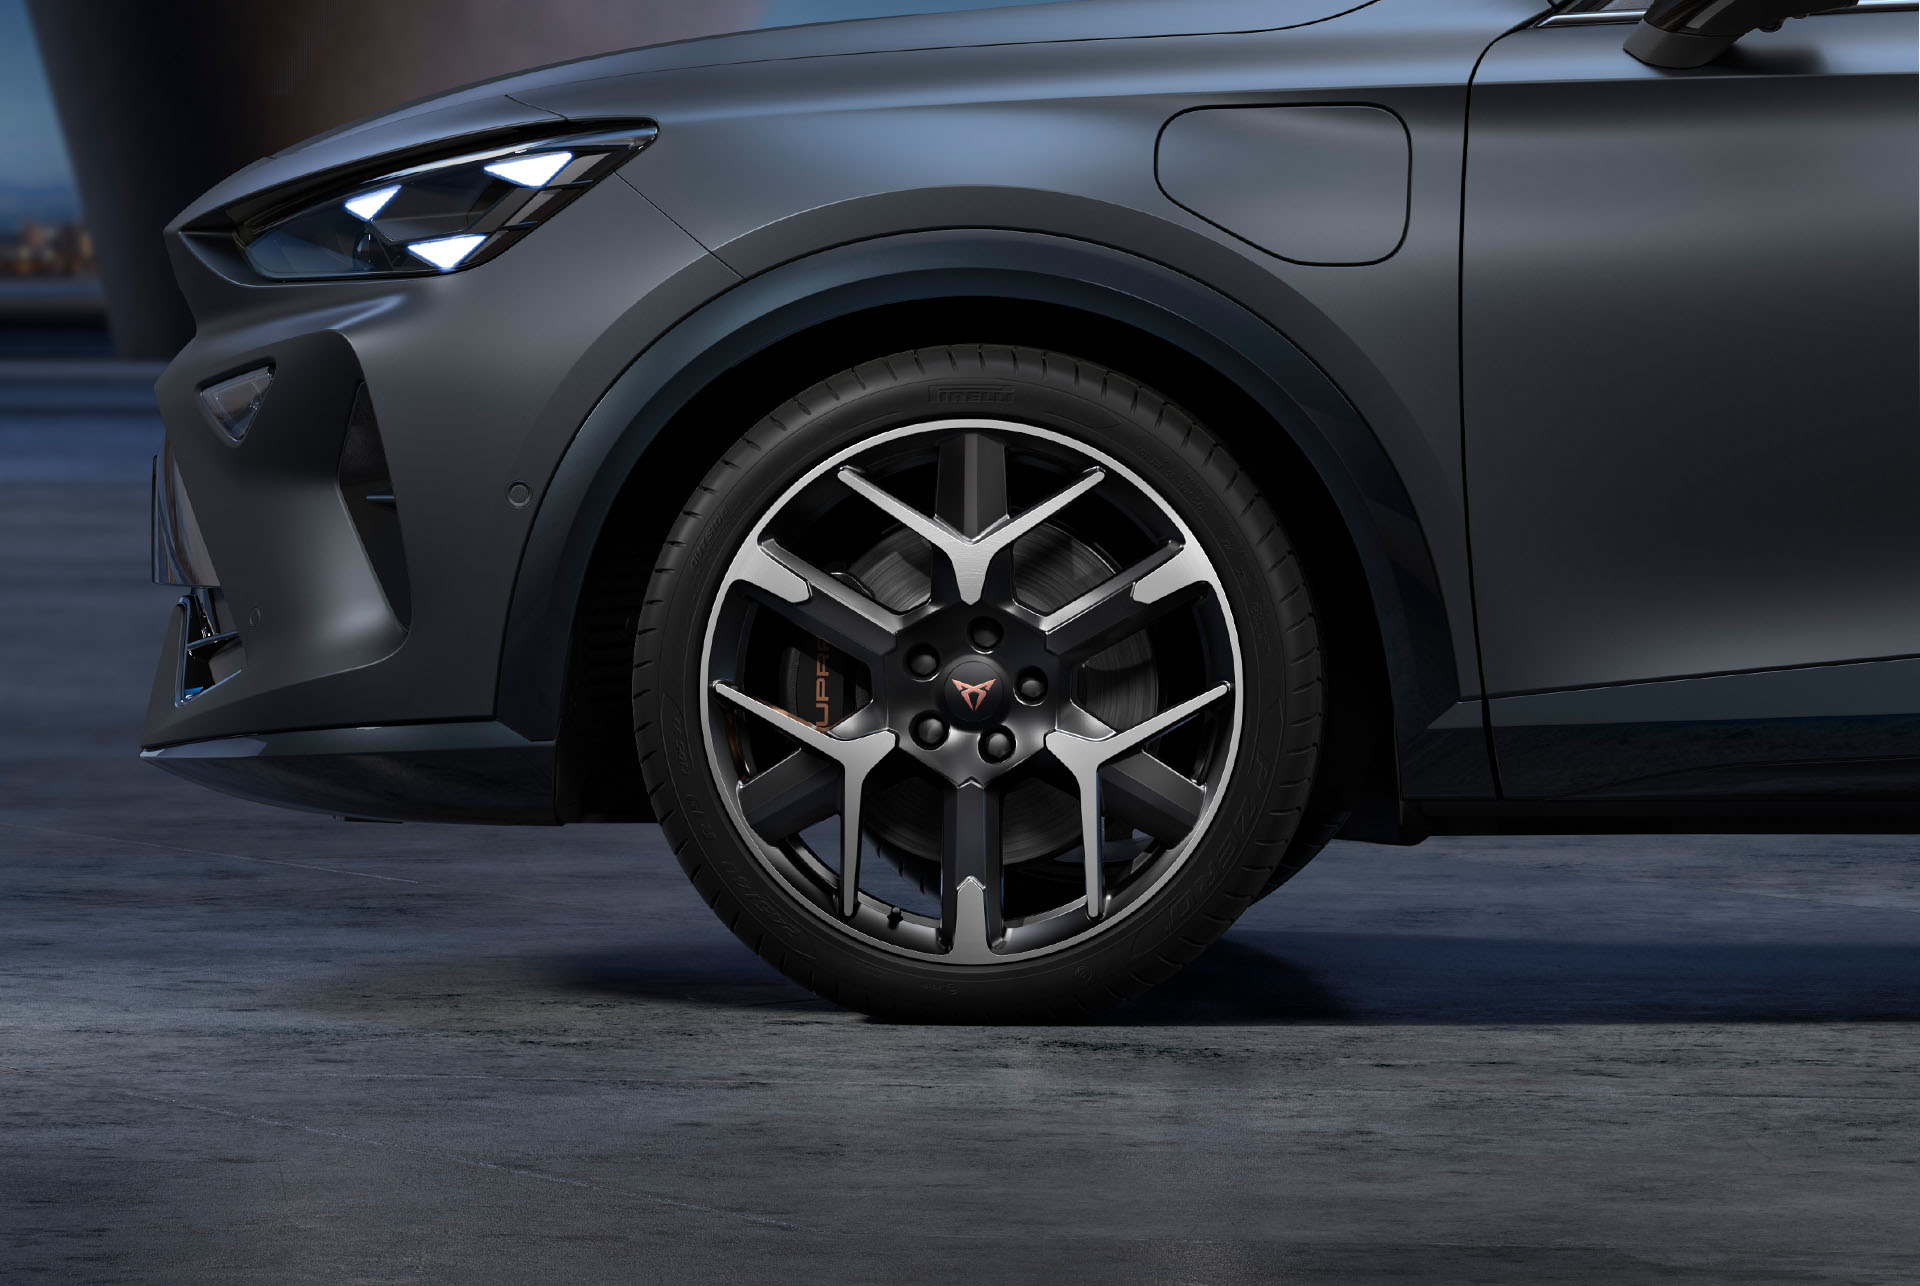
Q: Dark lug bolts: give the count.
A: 5